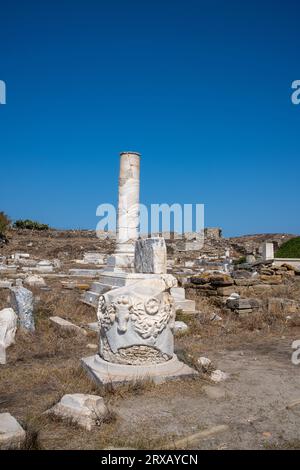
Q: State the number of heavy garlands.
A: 2